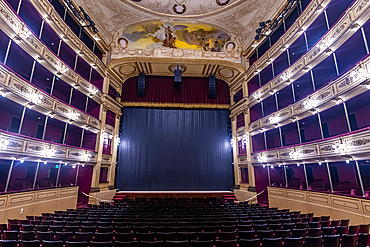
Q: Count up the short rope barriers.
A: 2